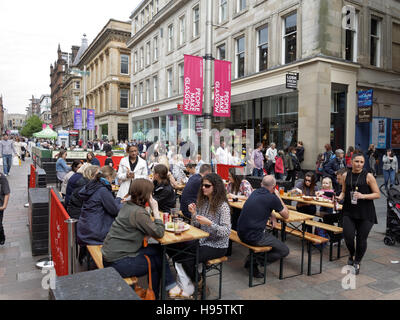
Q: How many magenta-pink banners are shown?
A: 2